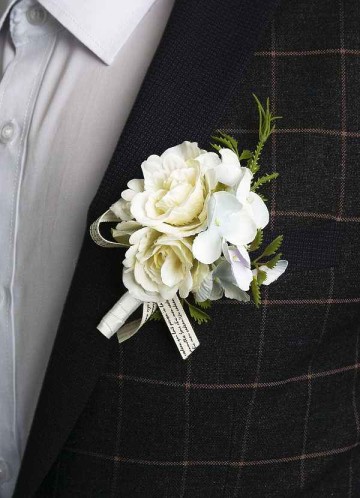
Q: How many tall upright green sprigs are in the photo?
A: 1